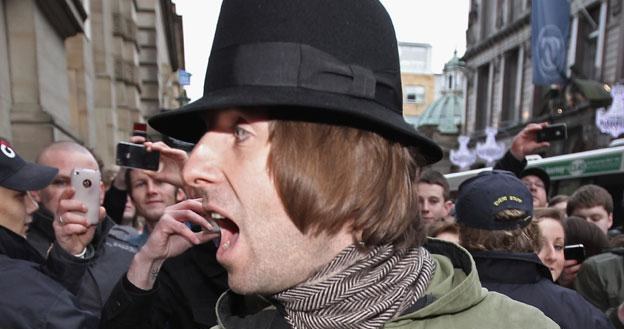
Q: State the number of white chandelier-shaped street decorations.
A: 3